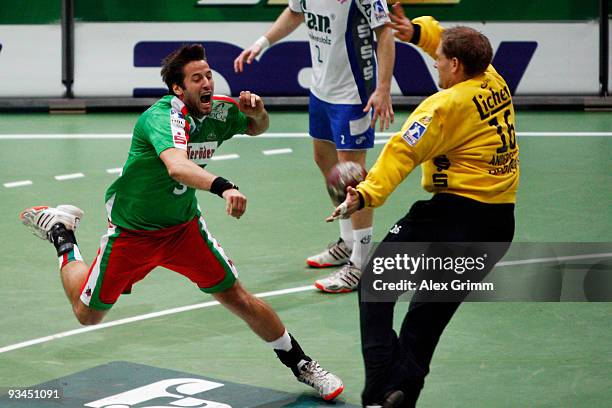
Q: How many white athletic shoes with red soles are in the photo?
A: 4